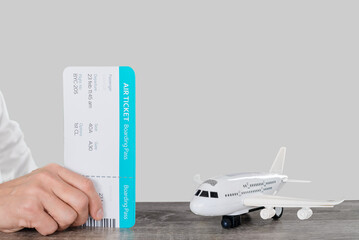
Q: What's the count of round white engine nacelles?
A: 2